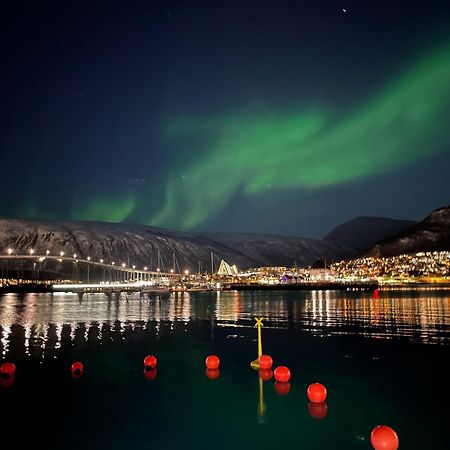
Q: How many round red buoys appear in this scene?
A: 8